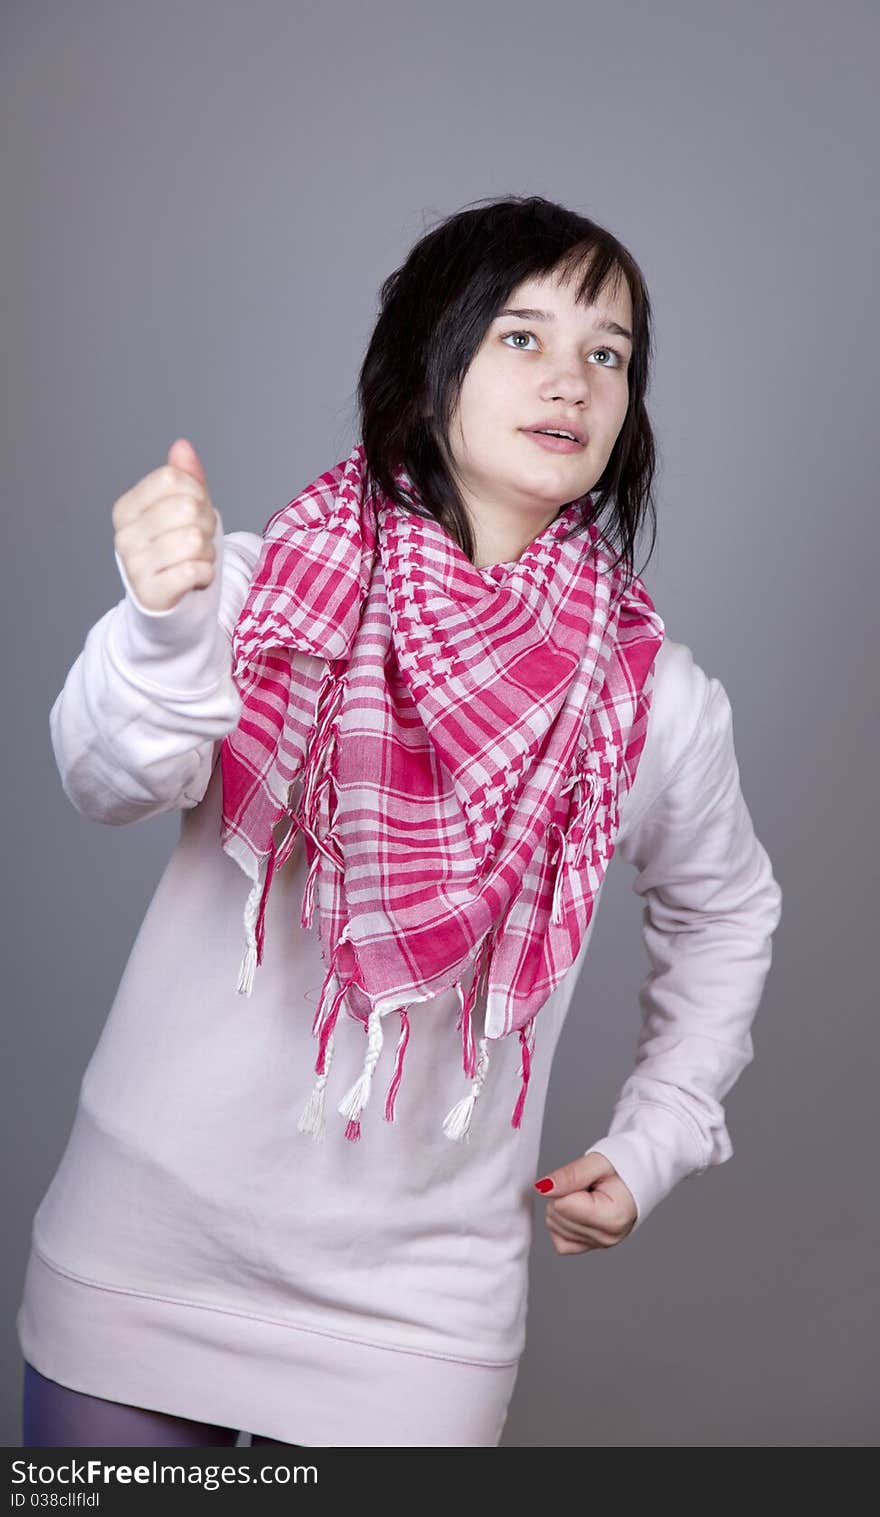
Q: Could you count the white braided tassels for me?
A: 4